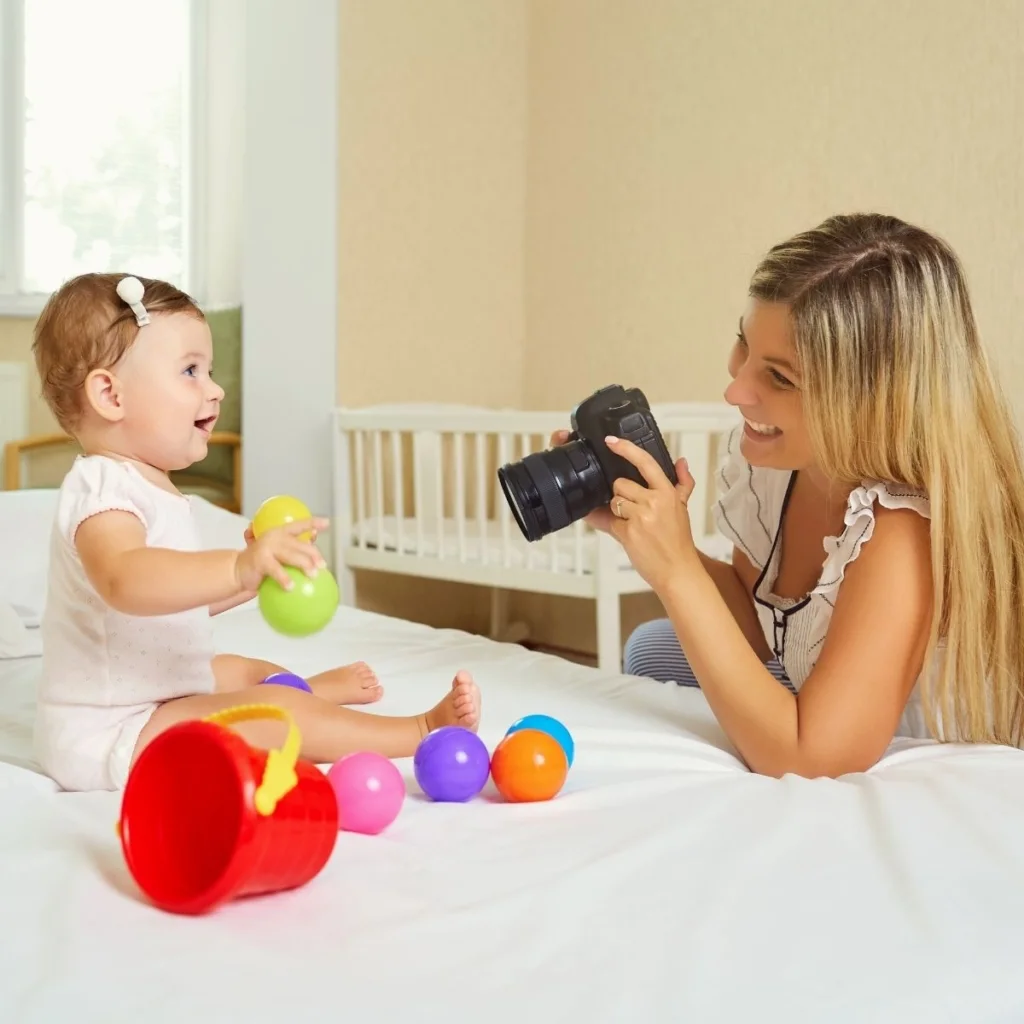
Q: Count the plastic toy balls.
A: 7